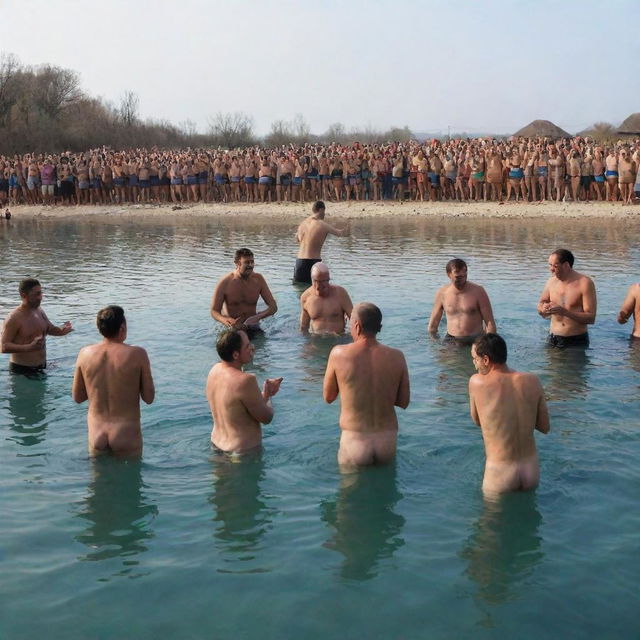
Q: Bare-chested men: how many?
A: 11